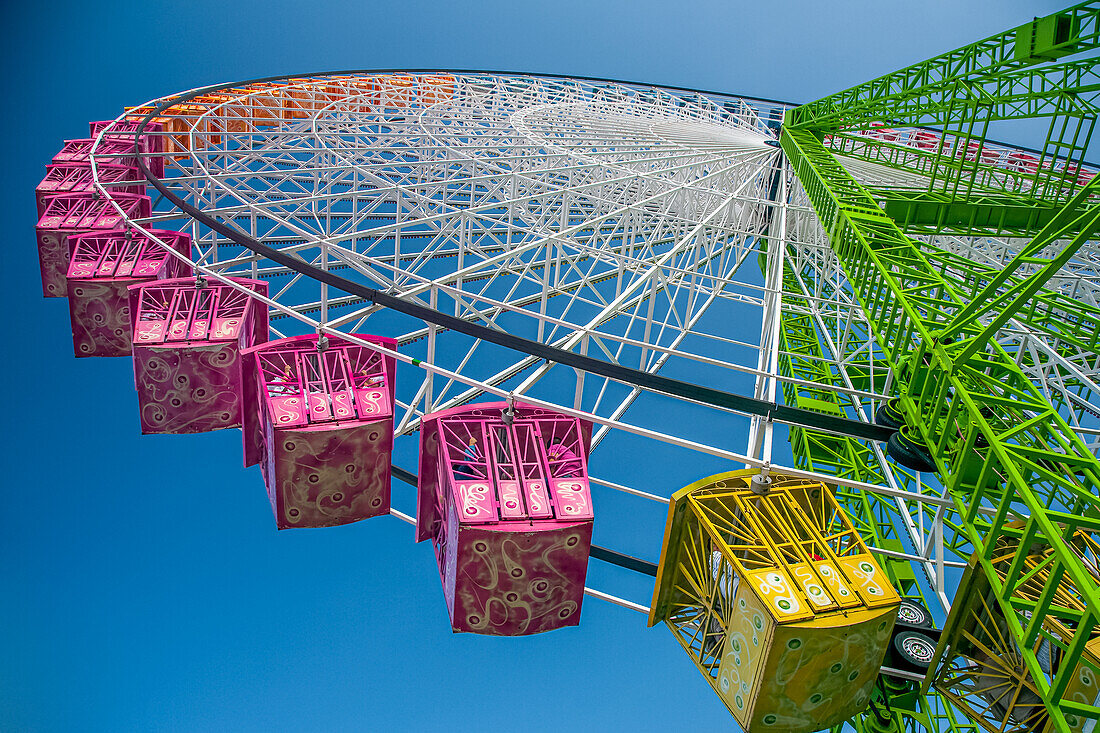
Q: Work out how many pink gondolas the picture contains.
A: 8